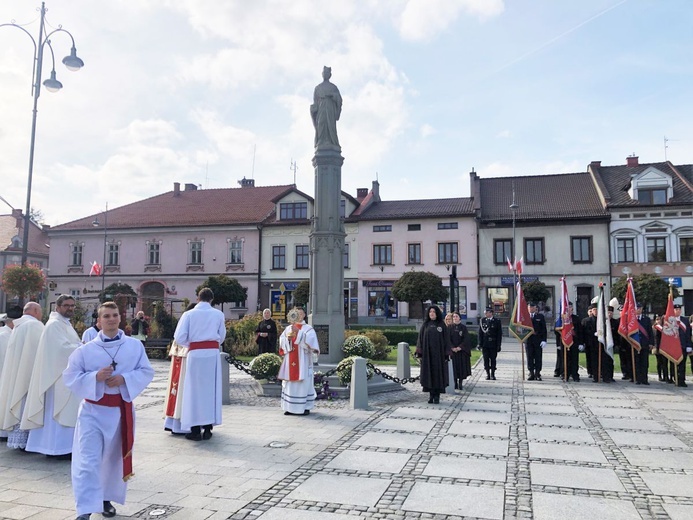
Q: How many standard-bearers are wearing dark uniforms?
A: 5